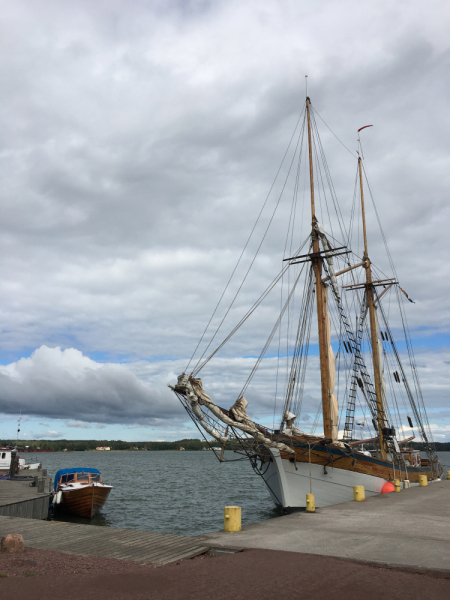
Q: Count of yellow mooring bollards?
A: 6